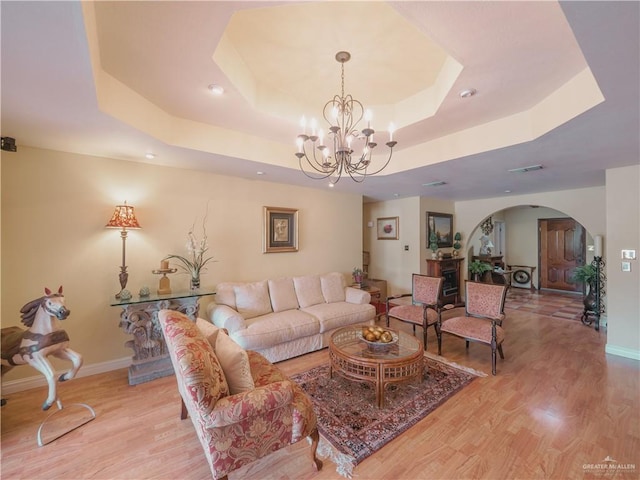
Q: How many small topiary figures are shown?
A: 2